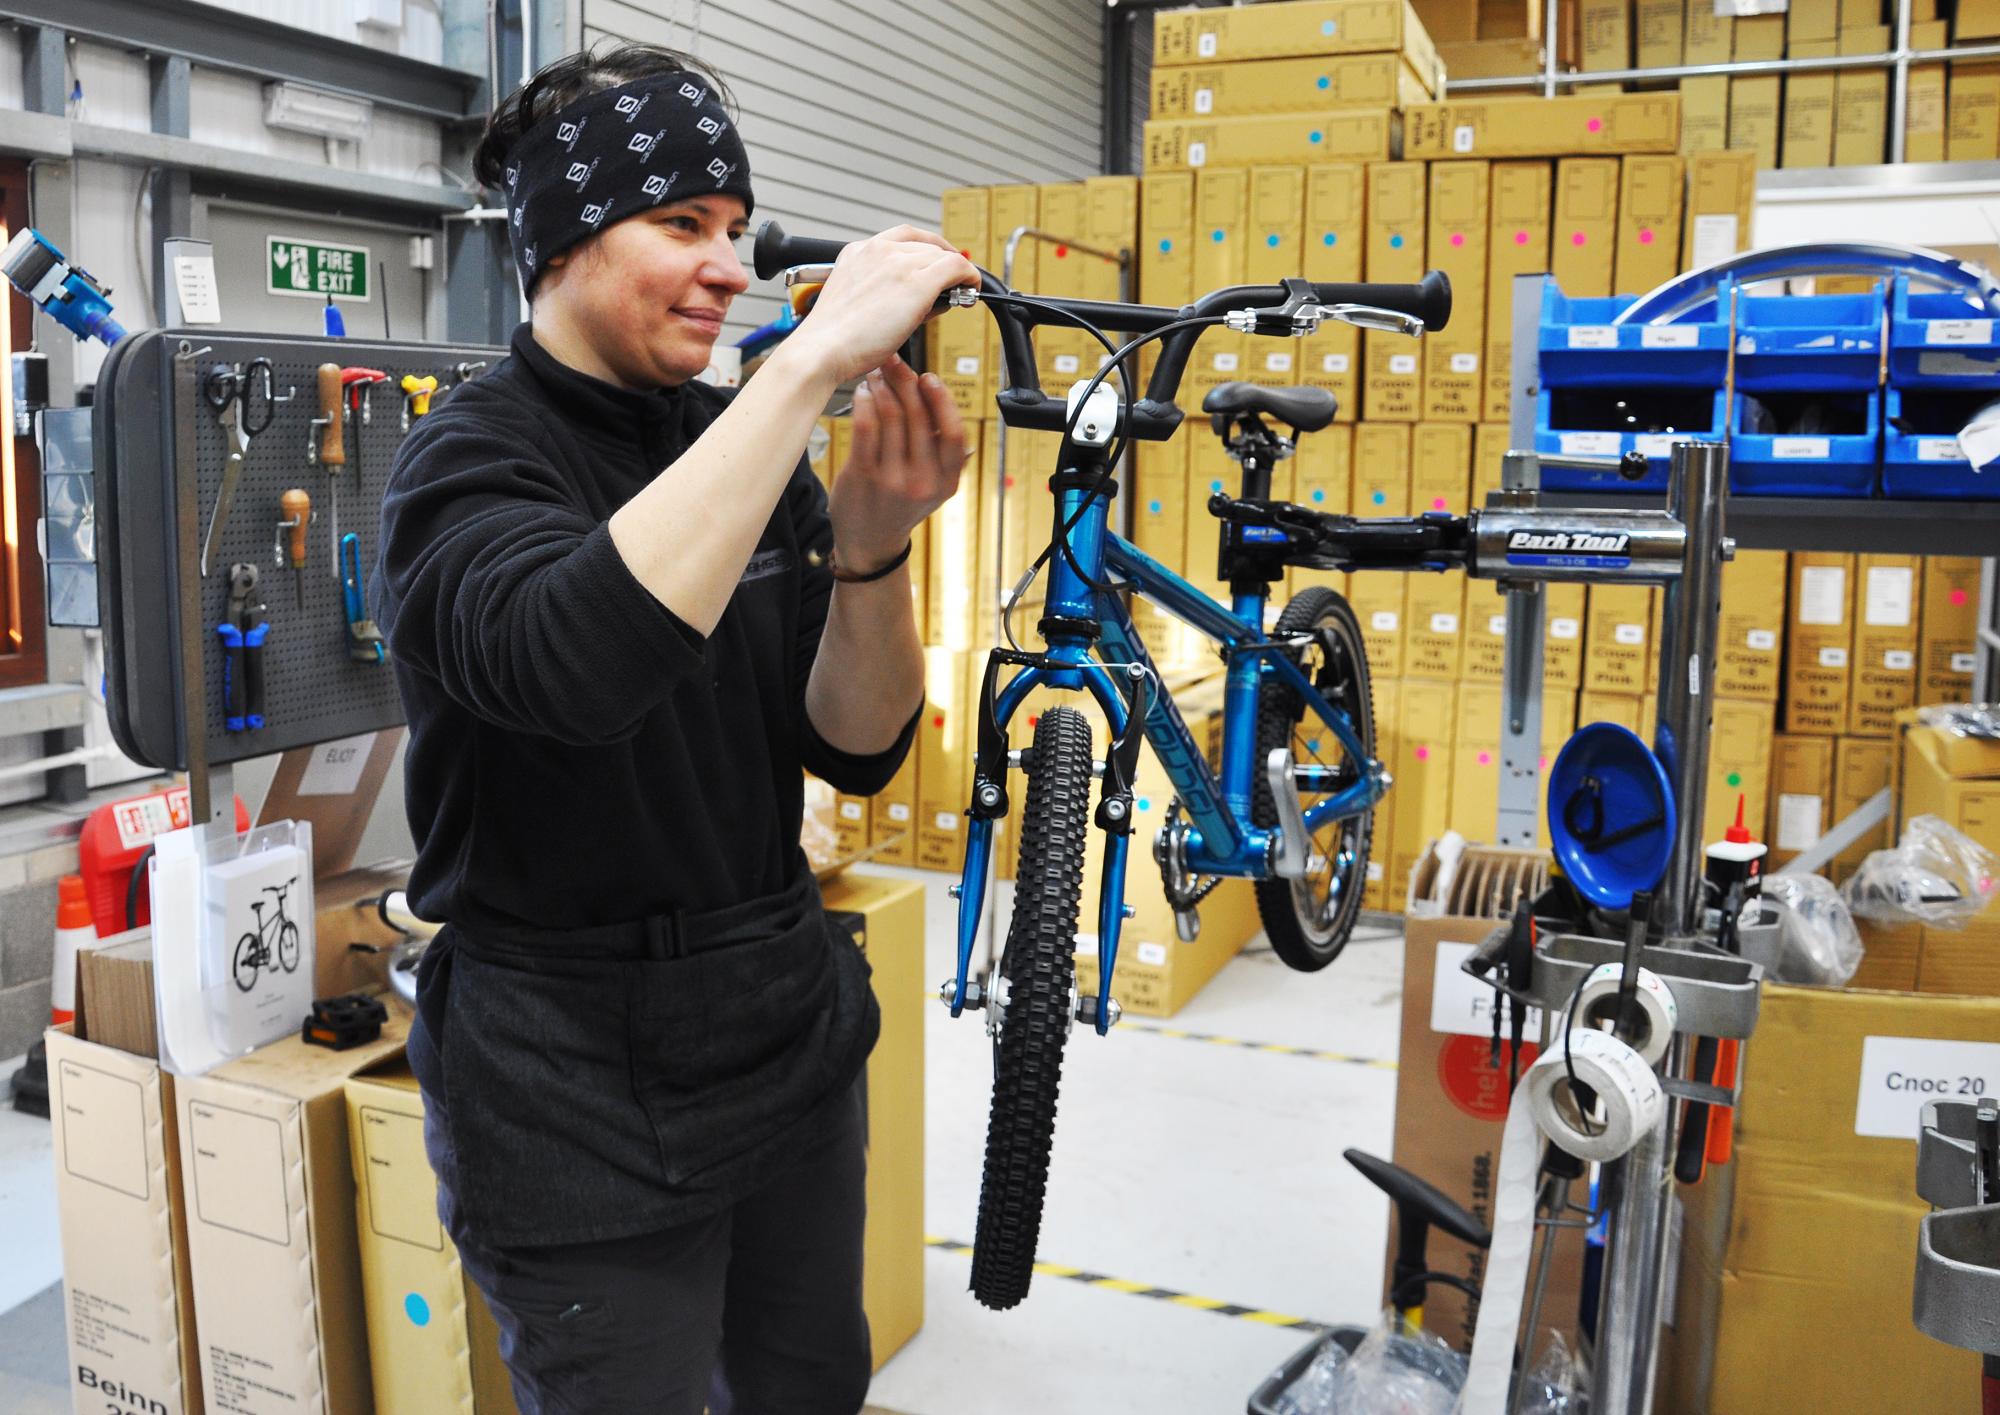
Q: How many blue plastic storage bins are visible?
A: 6